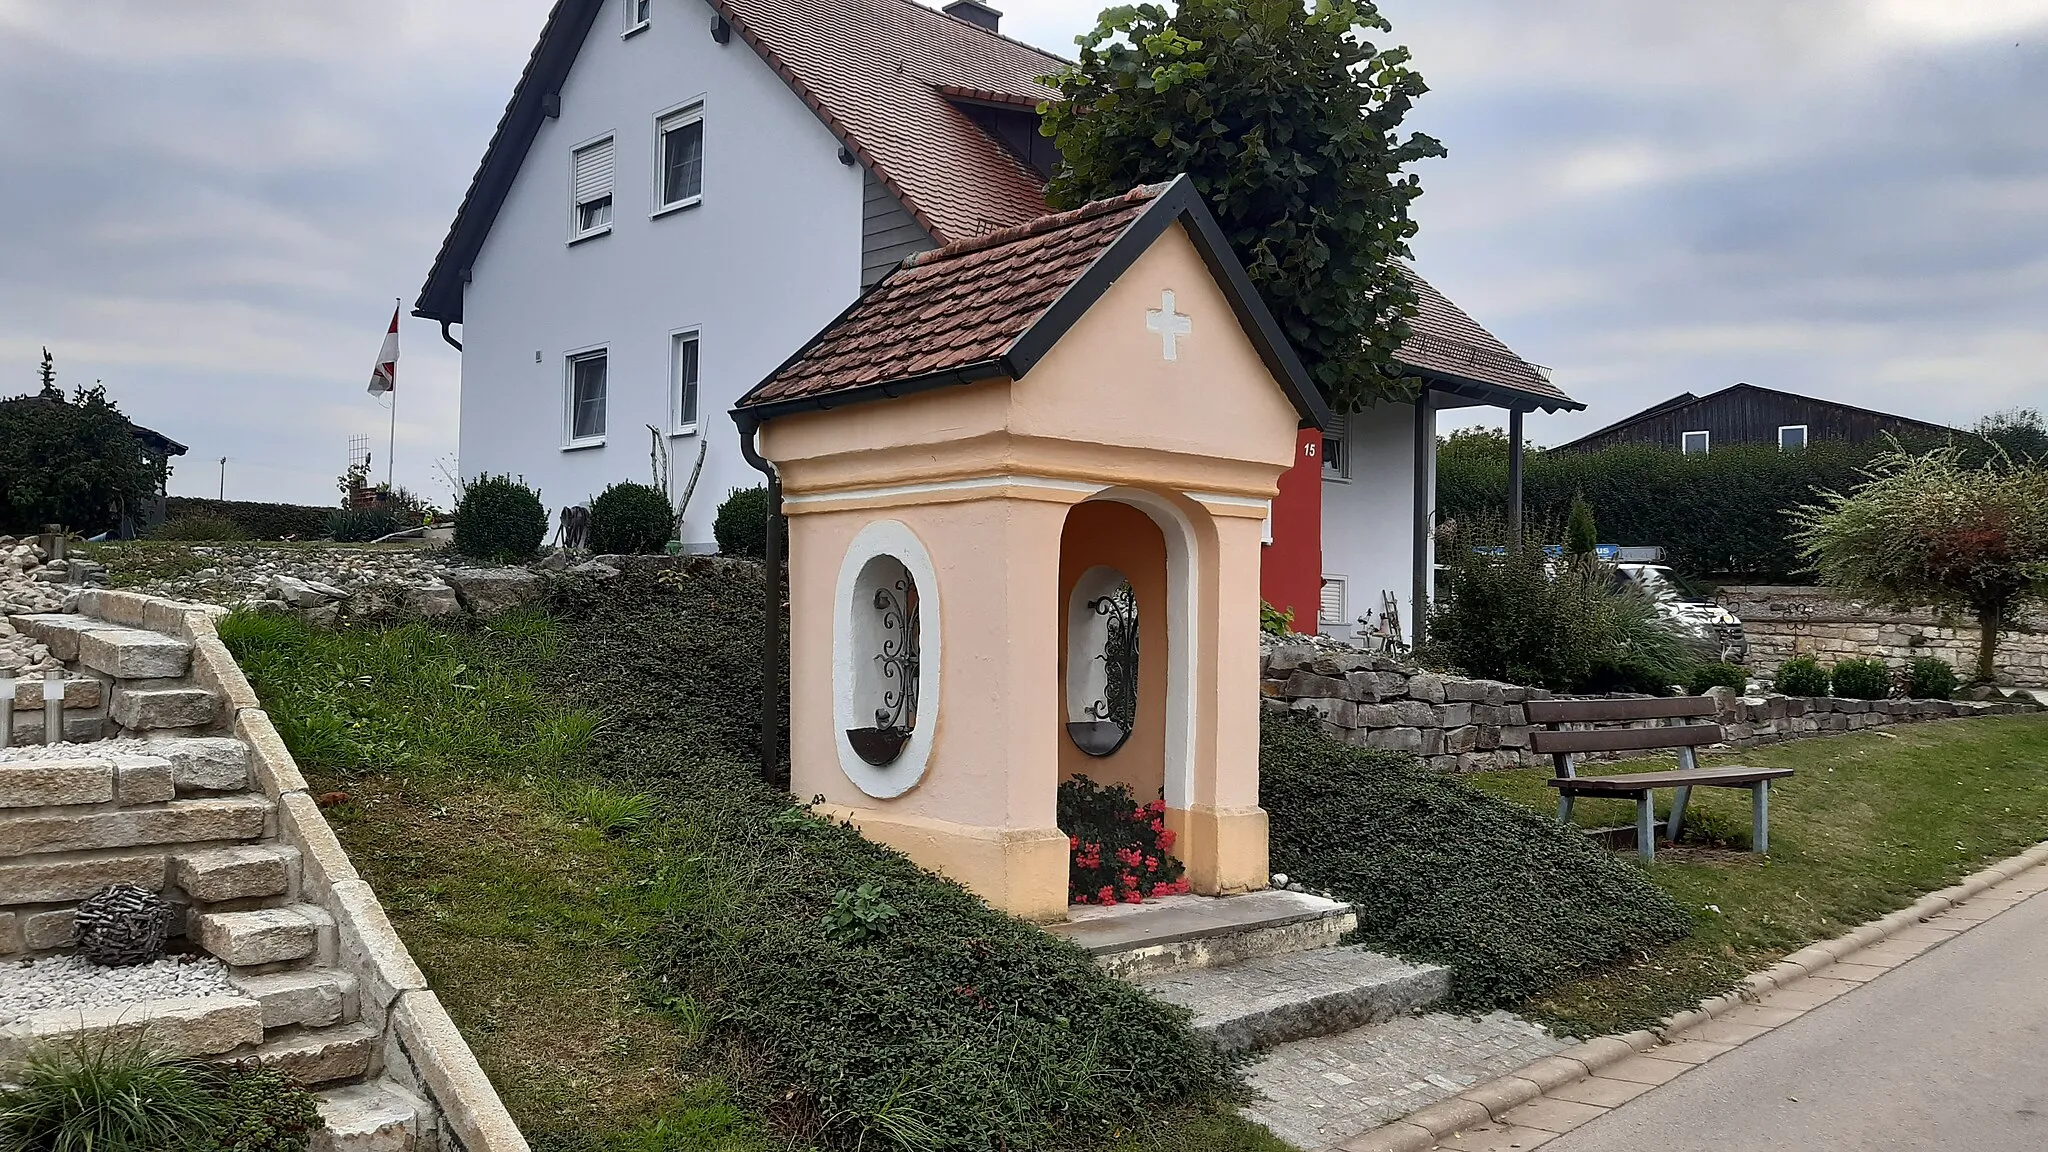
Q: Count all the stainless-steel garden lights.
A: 2